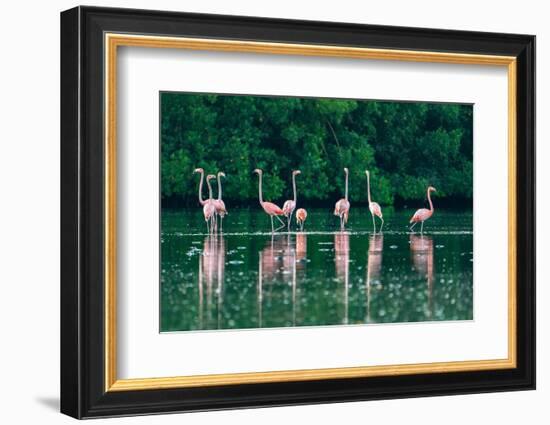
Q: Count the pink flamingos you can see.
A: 9